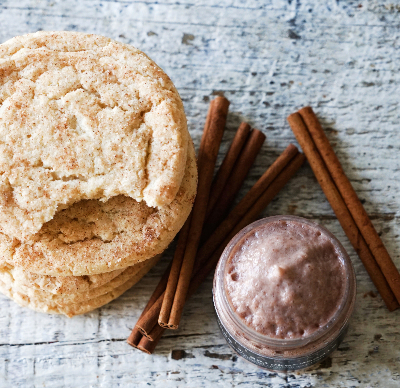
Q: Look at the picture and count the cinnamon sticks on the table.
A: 4